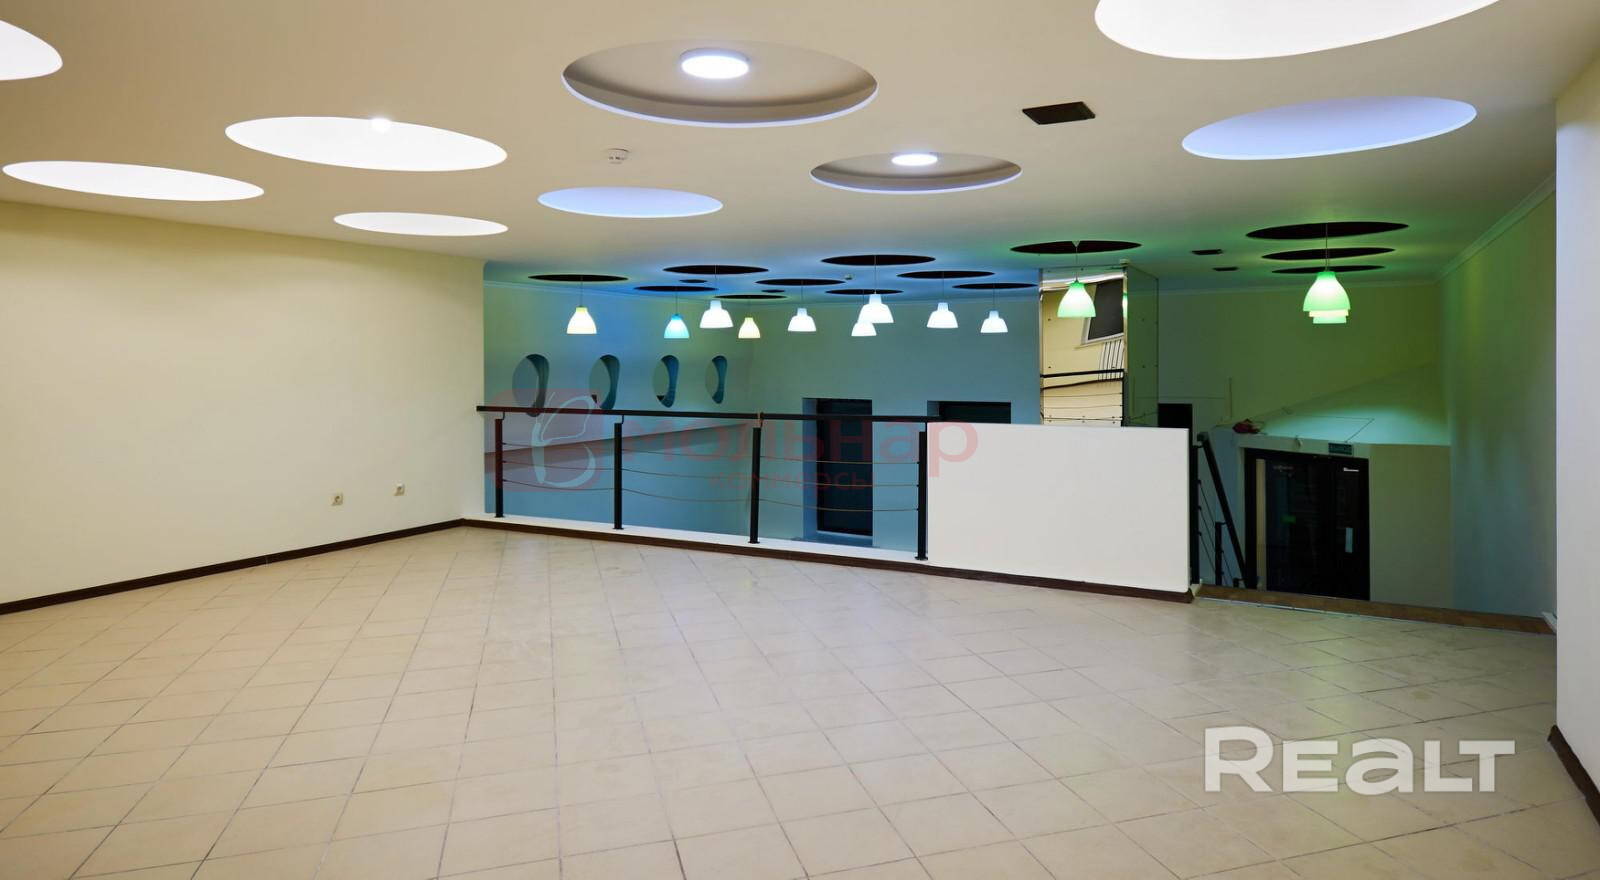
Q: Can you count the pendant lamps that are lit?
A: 13